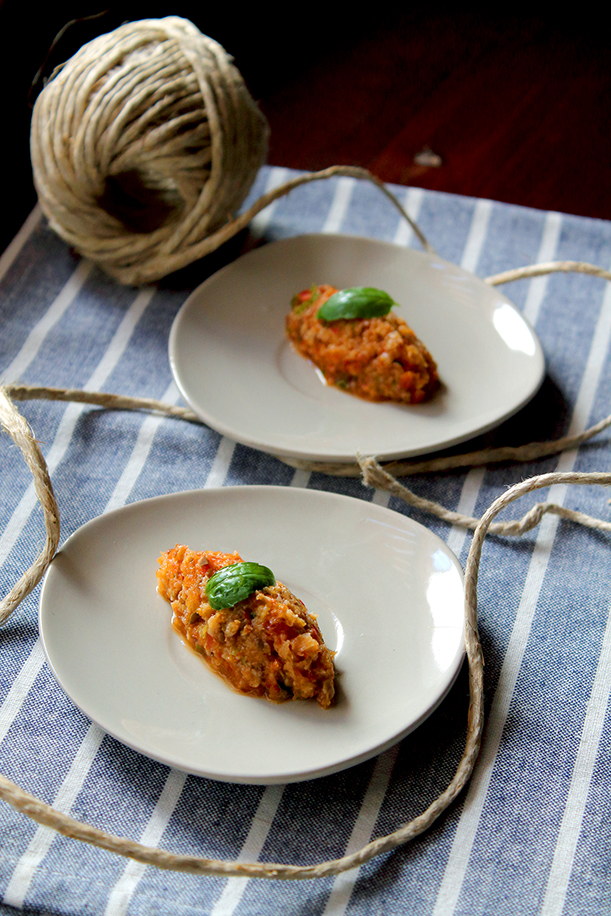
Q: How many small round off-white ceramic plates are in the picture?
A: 2